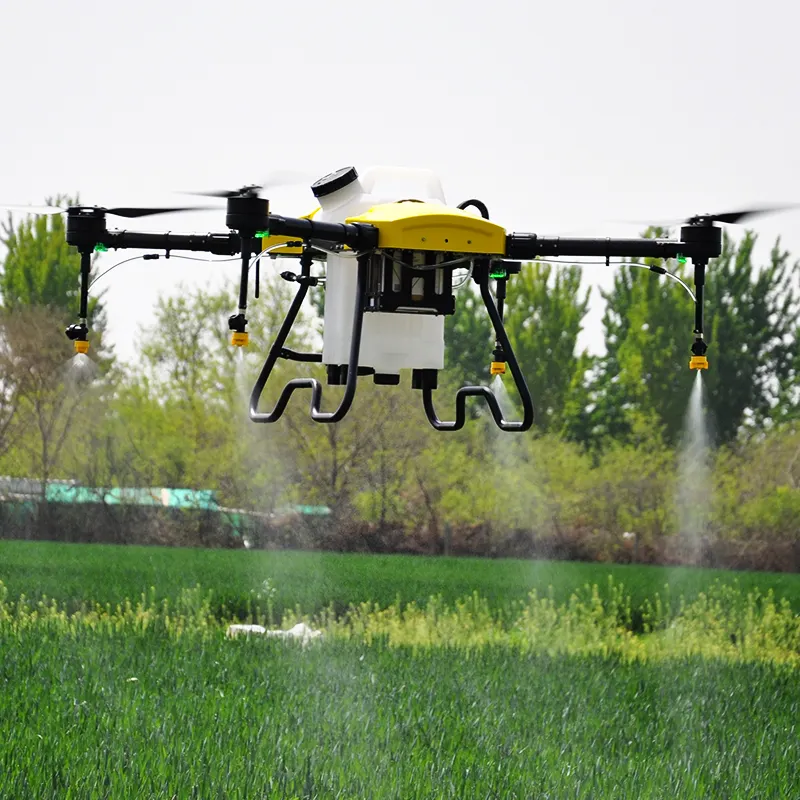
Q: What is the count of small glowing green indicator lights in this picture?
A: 4